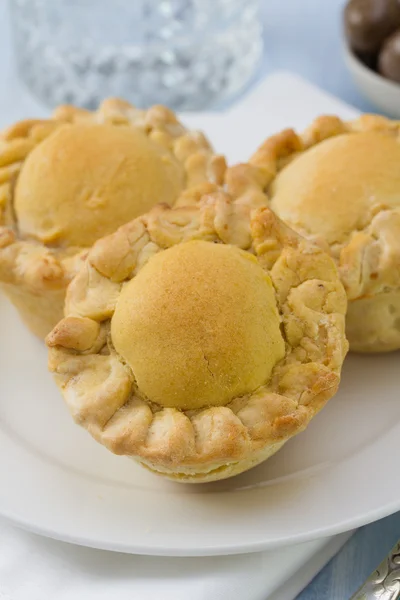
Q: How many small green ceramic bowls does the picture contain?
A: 0